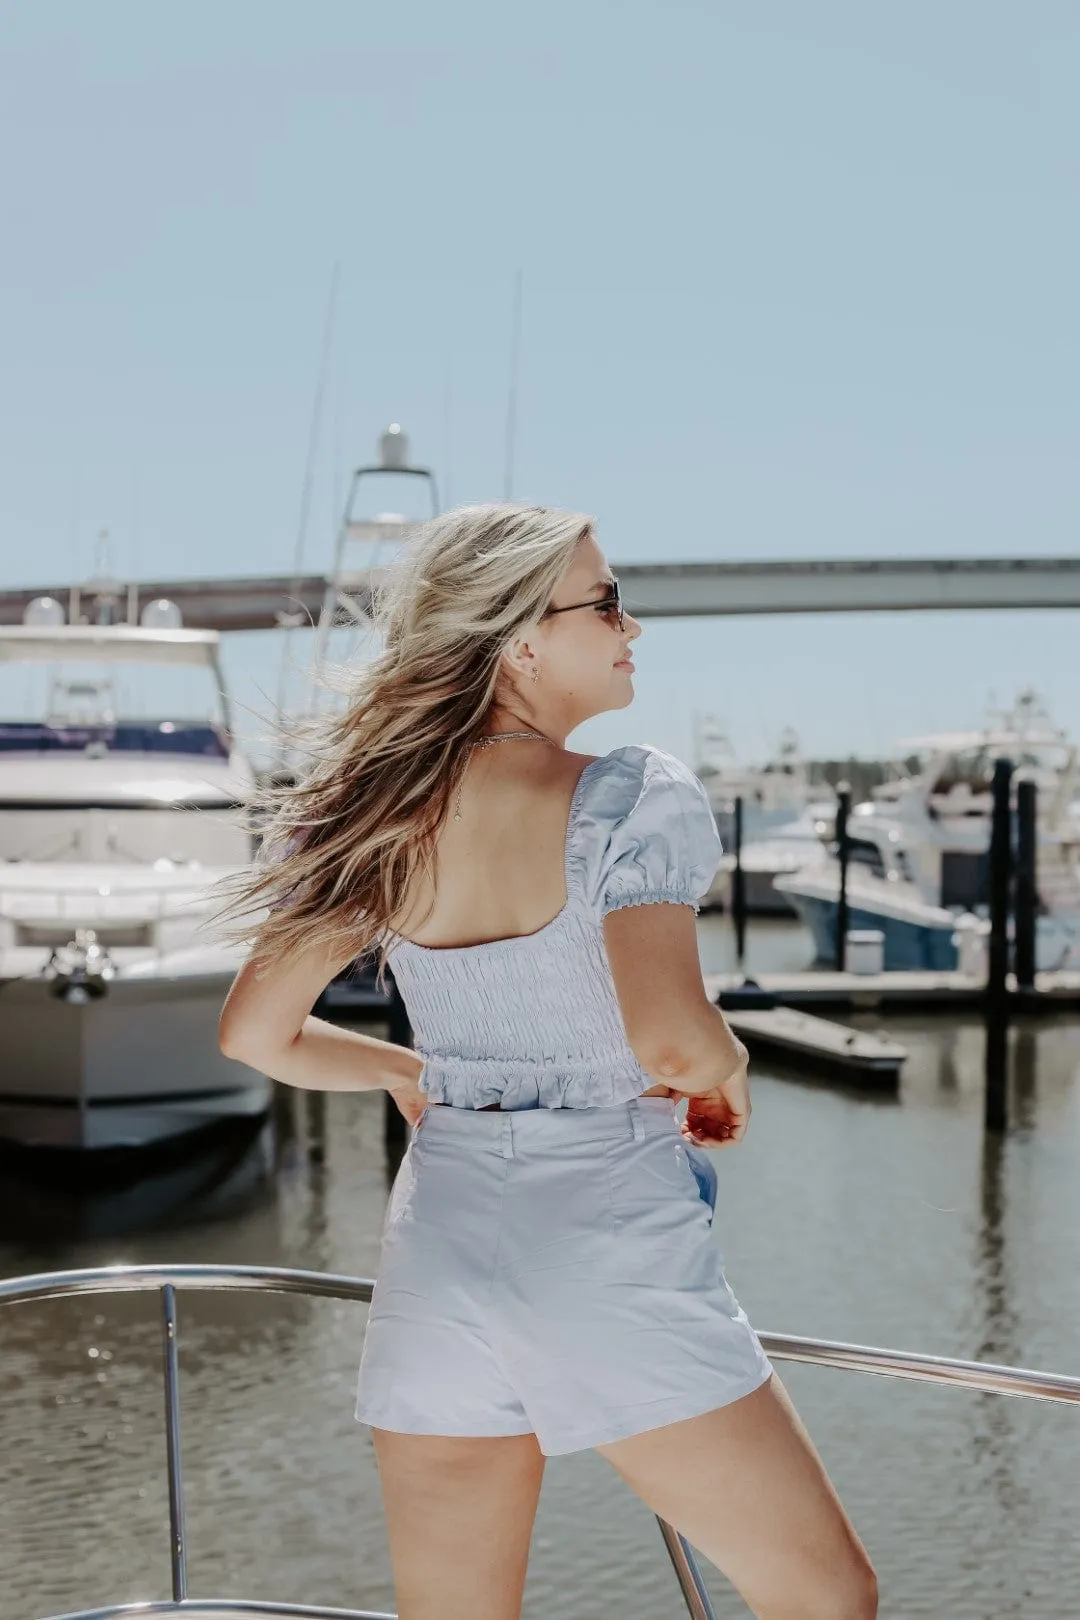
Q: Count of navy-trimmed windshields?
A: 1